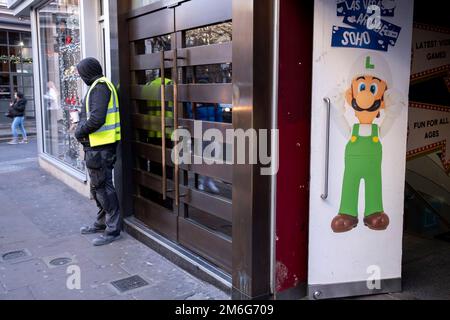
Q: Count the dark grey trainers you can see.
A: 2